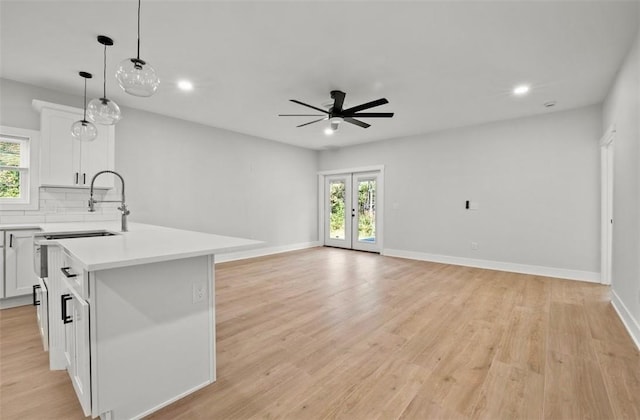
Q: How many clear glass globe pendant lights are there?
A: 3